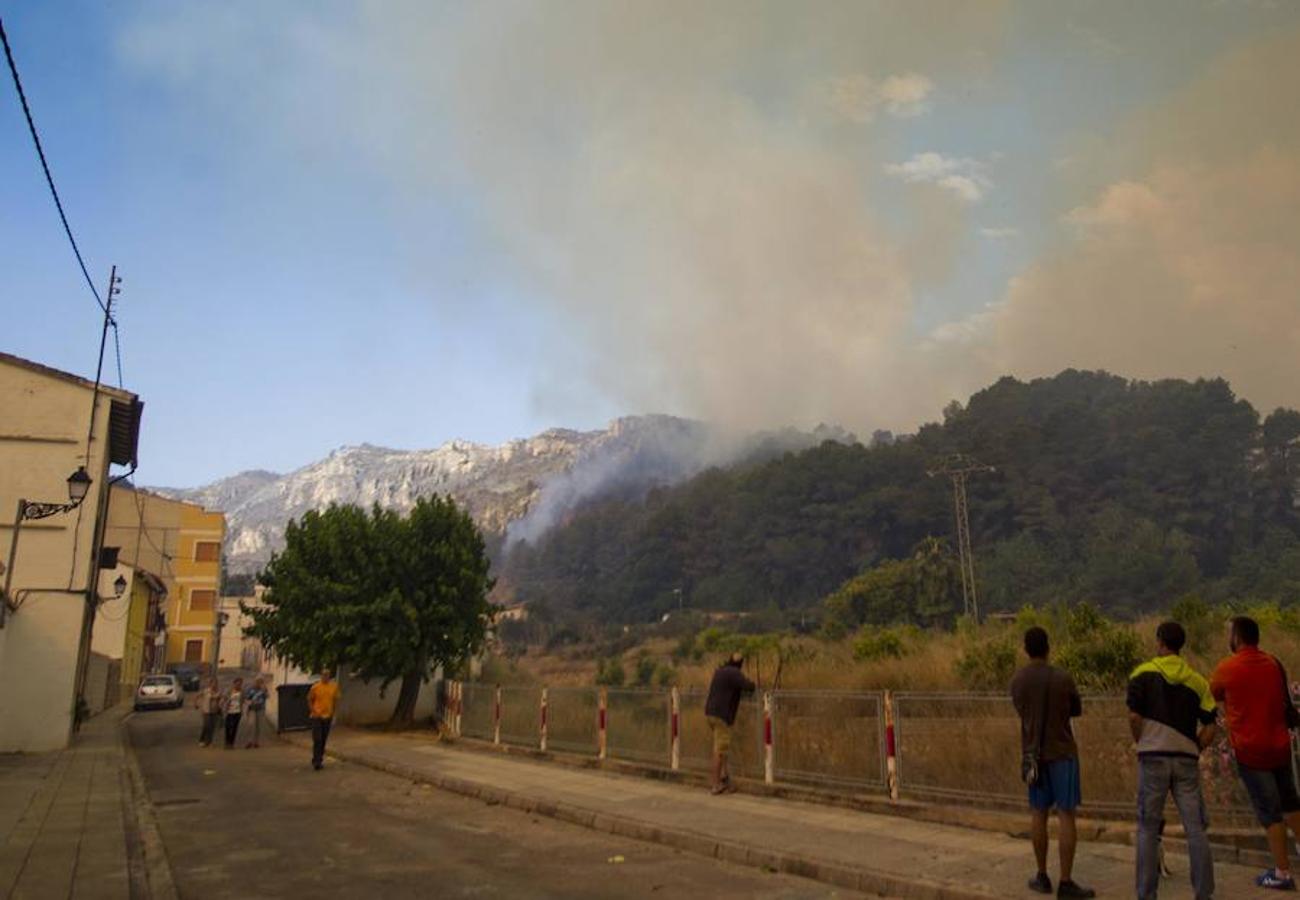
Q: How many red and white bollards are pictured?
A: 9